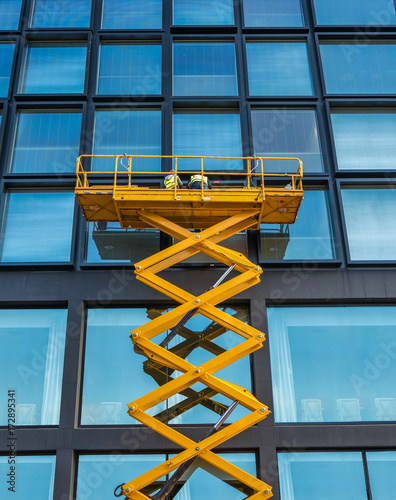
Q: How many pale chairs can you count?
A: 5